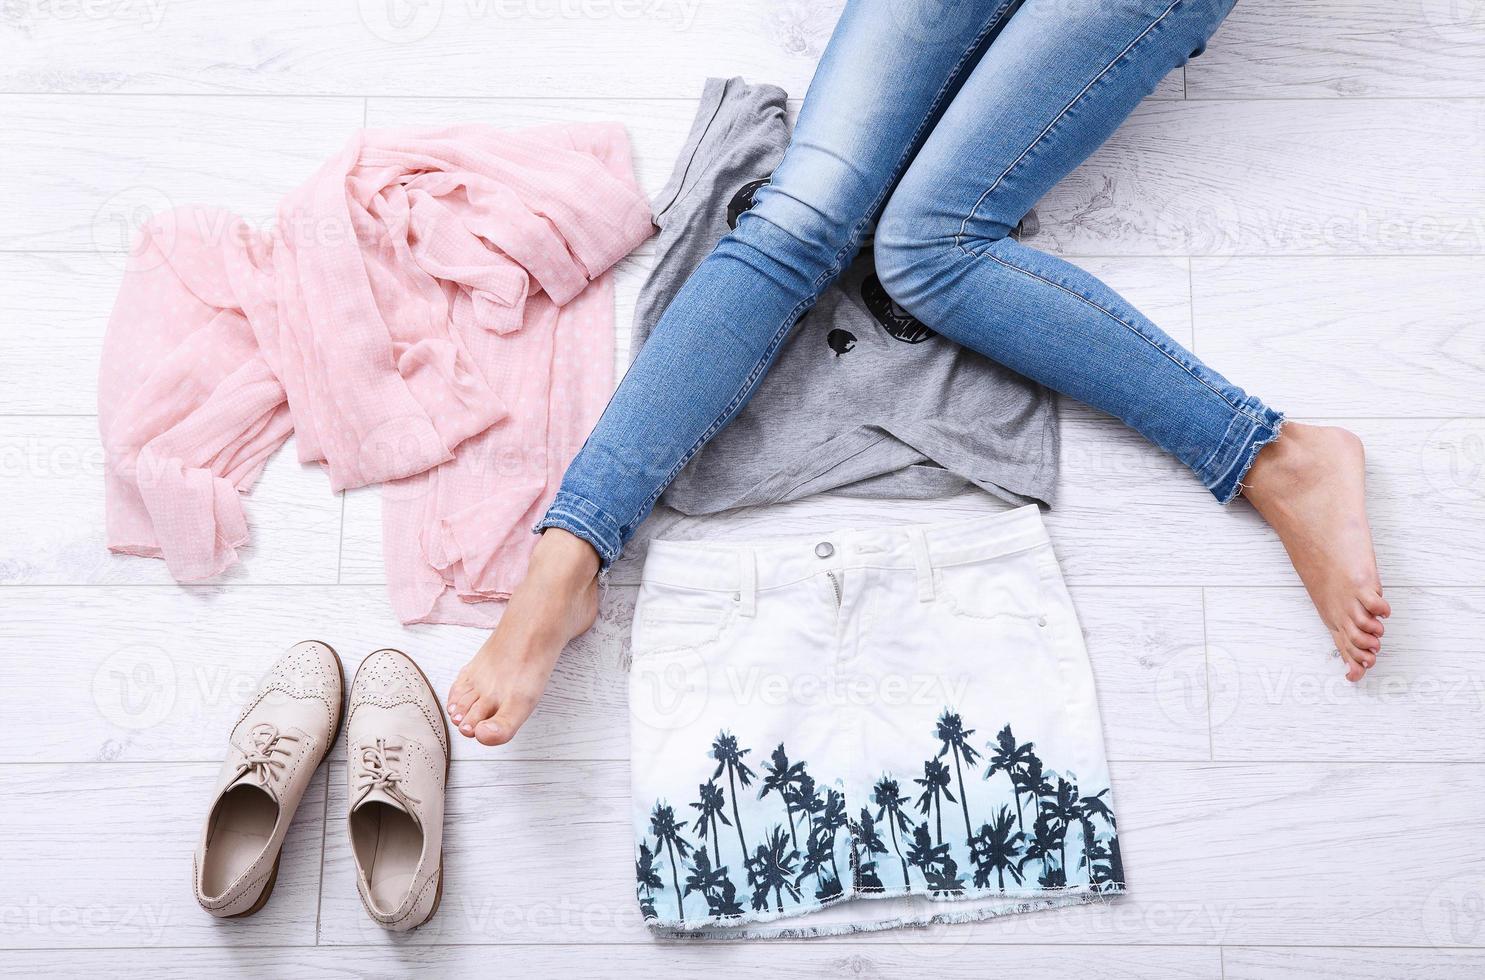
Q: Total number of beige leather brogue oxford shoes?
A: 2